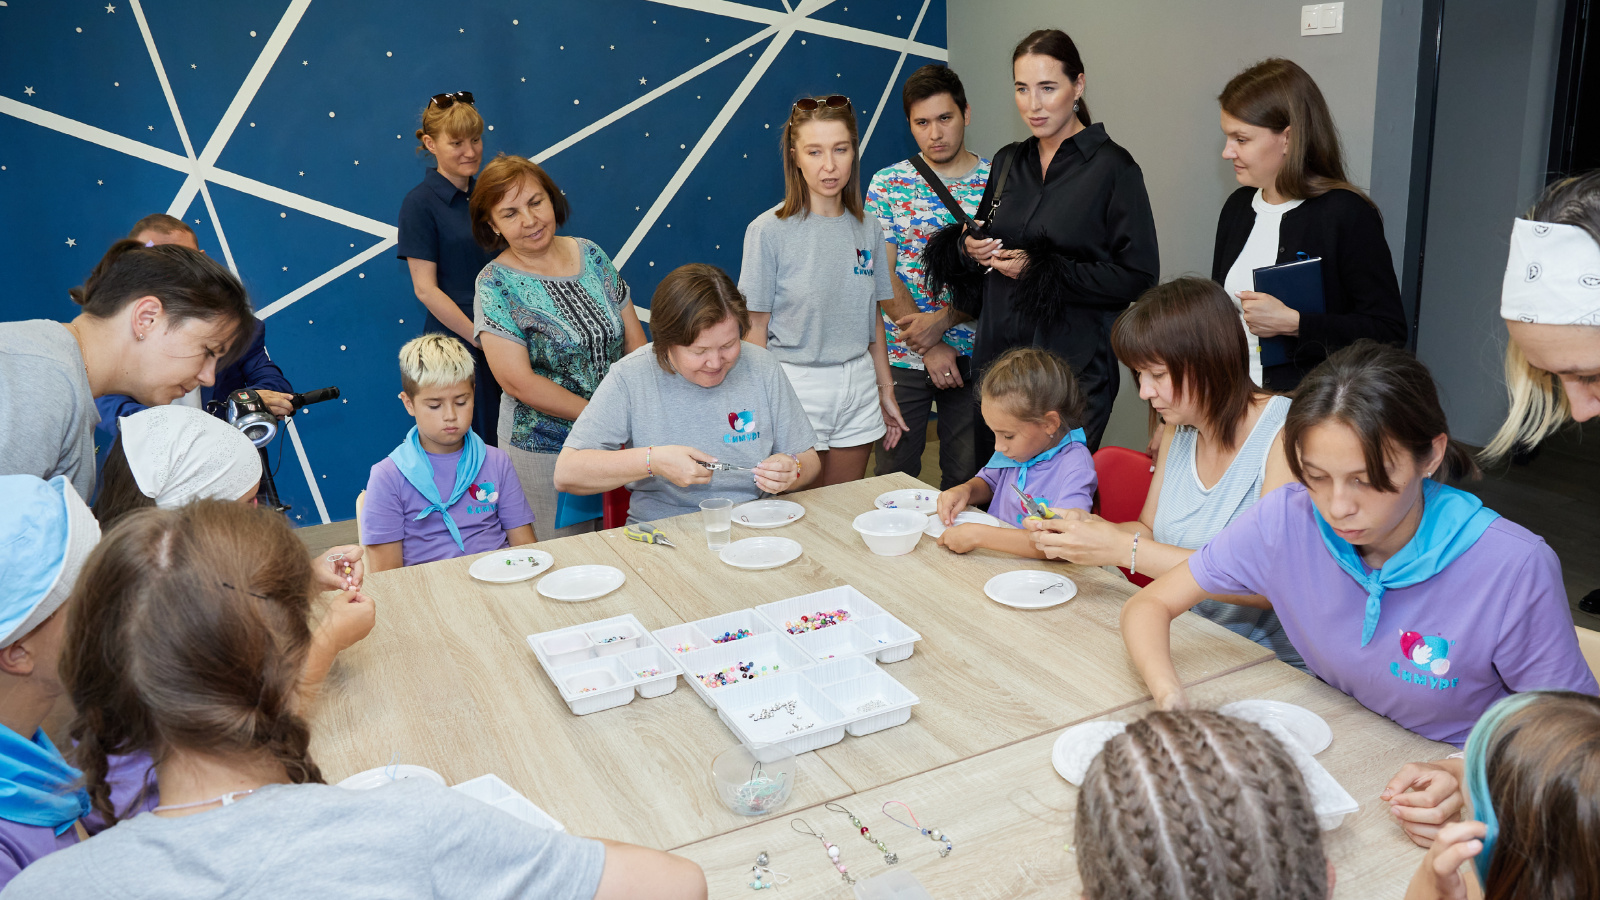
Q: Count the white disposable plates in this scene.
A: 10